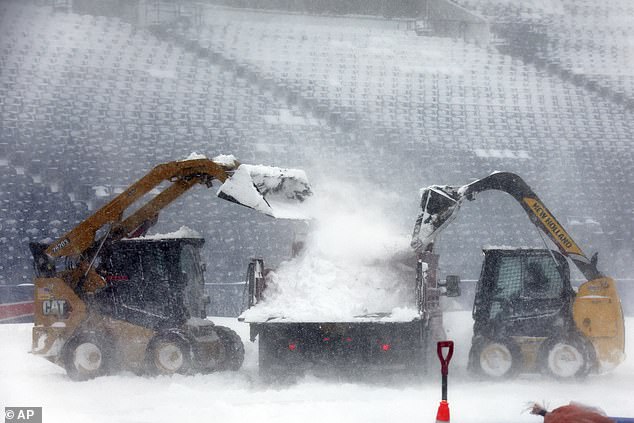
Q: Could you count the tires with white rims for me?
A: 4